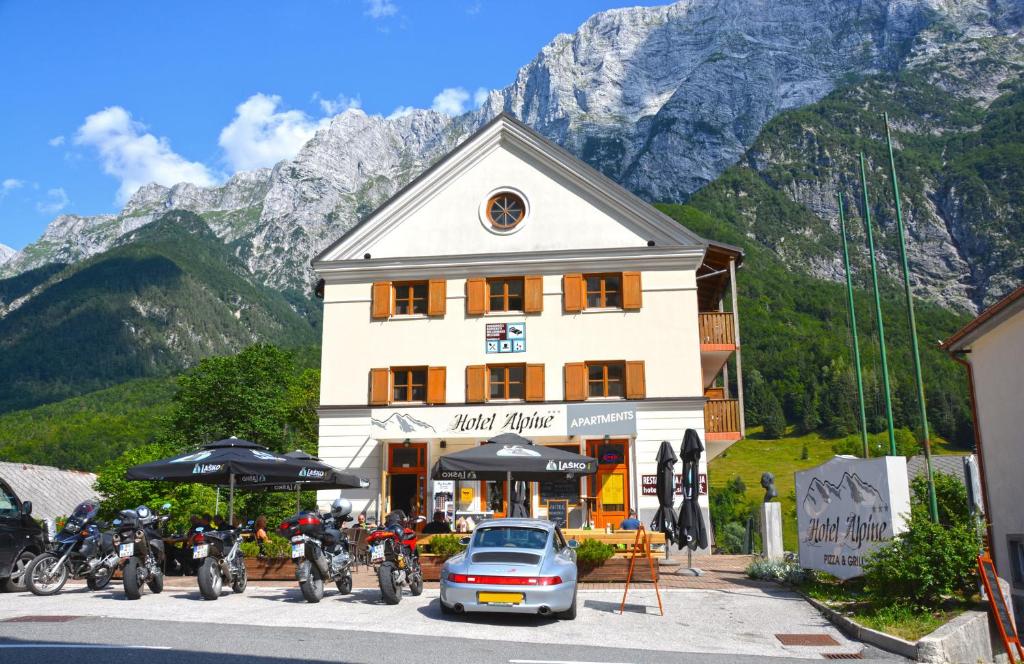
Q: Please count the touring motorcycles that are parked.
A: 5